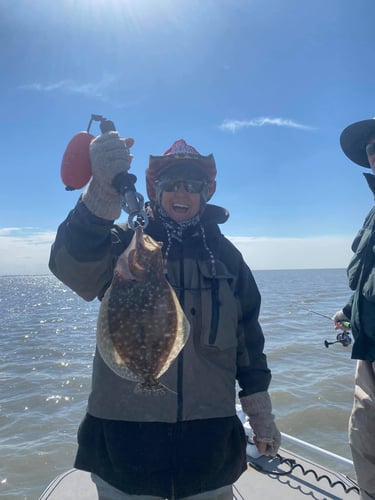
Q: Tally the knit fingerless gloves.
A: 2